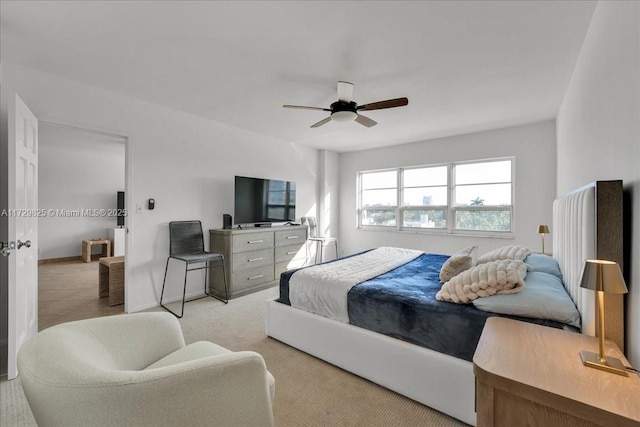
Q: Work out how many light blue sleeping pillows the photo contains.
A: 2